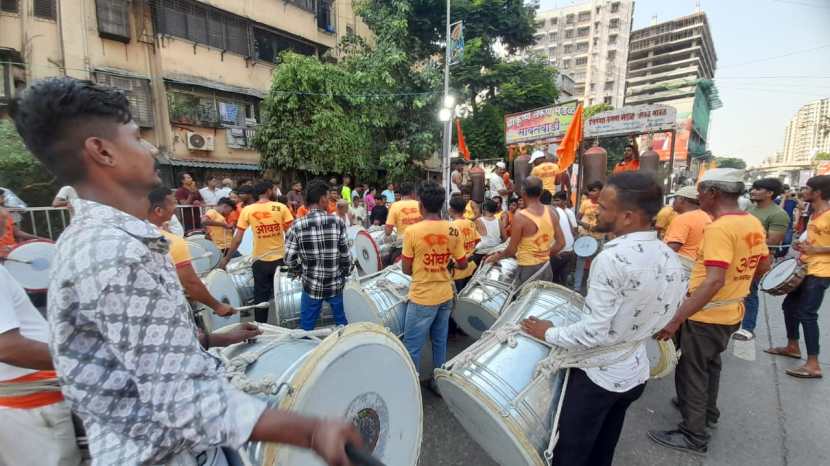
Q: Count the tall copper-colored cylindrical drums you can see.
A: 4